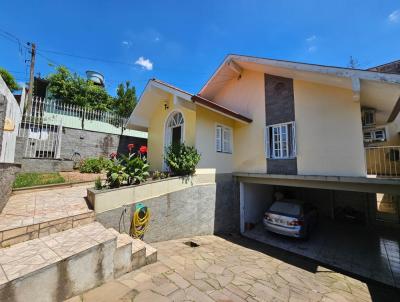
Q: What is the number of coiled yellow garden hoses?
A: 1